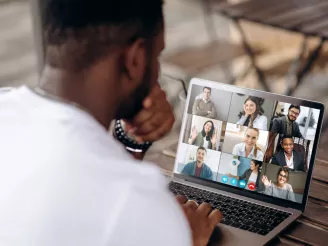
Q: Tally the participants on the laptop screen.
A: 9